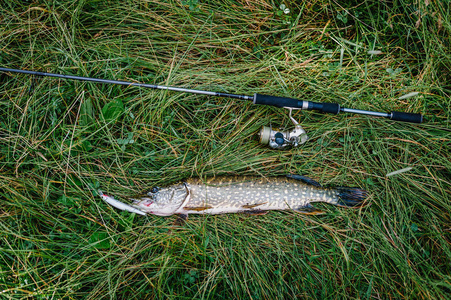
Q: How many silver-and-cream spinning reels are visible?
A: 1